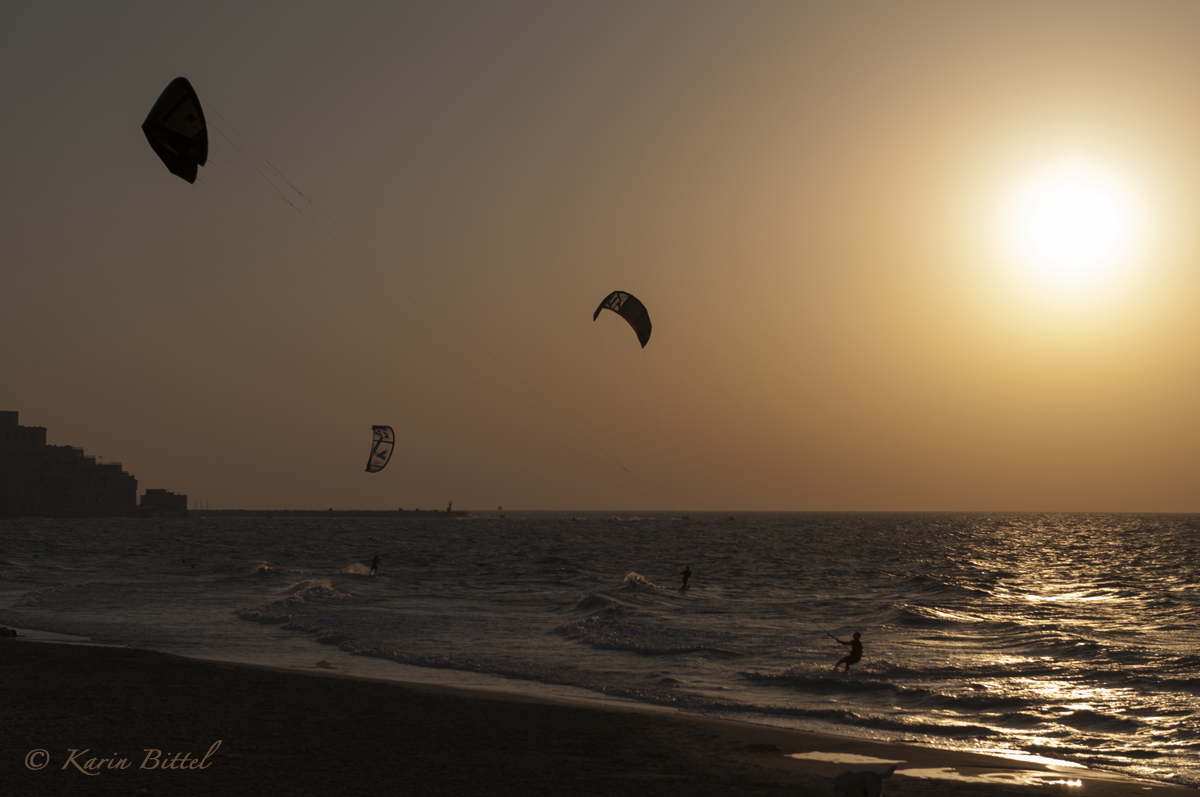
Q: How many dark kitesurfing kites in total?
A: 3